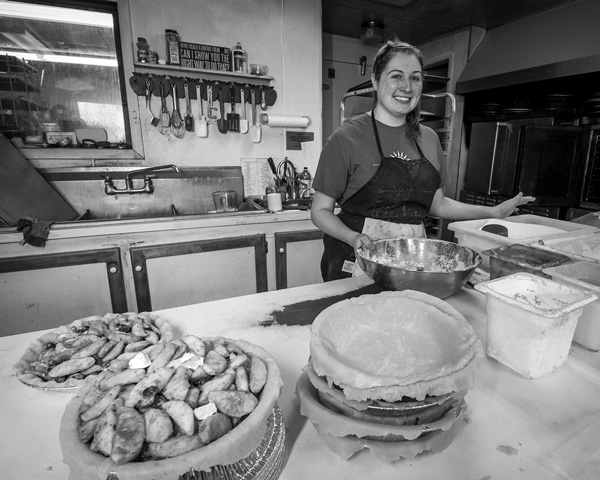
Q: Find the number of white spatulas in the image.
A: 3